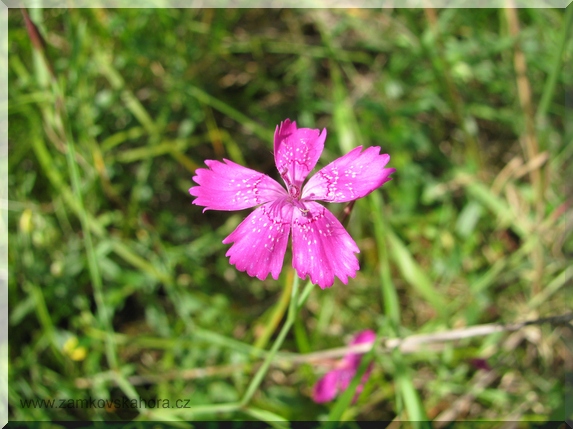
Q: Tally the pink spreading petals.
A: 5